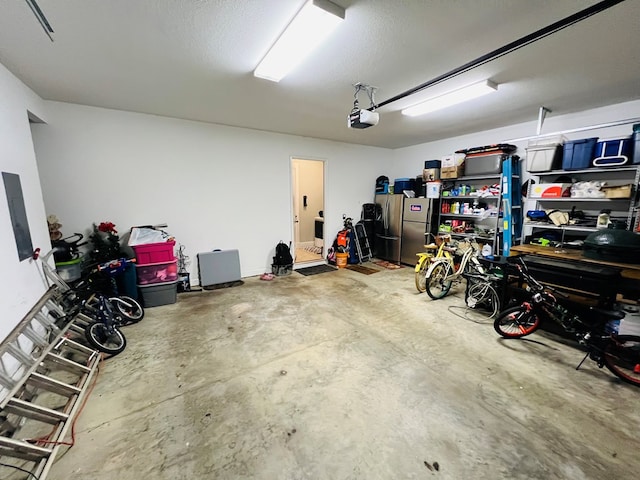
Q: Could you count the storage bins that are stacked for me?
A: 3